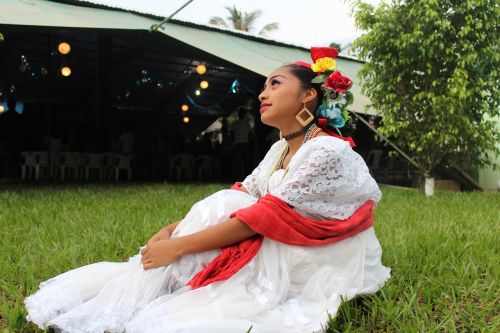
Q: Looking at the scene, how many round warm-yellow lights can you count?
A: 6